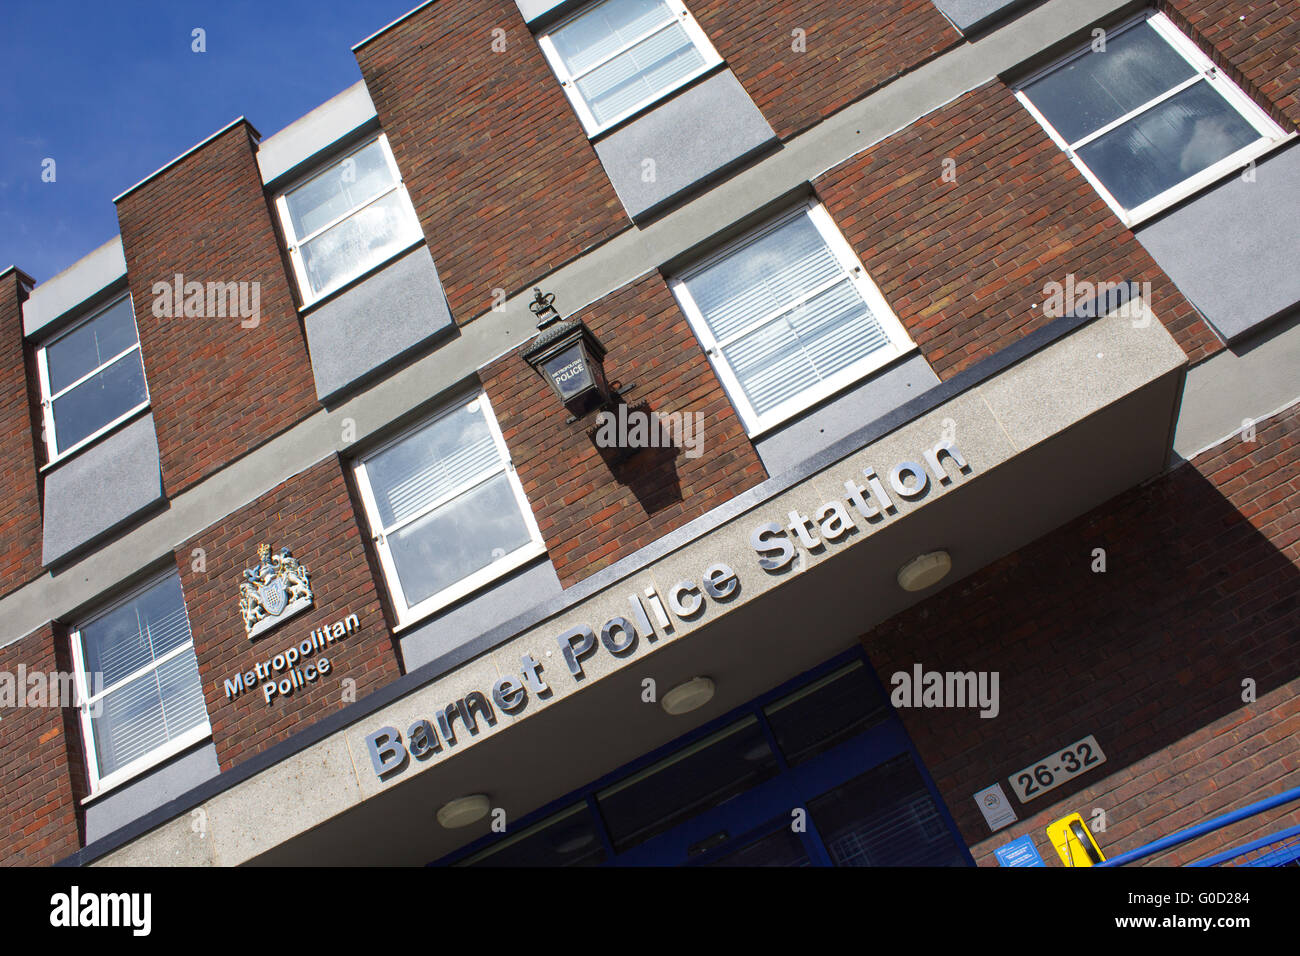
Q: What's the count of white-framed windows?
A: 7